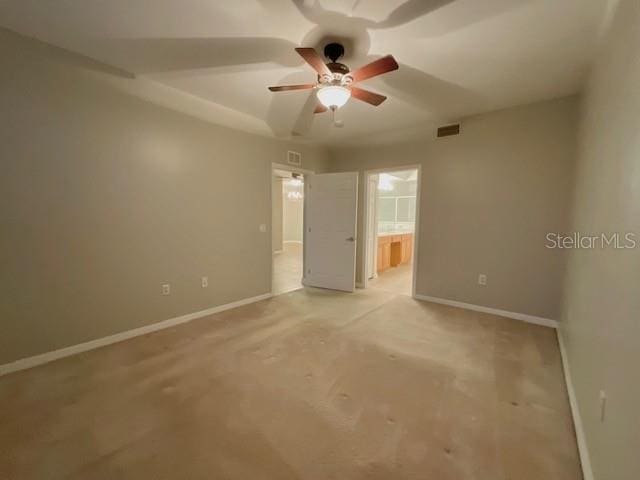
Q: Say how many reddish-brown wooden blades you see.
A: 5